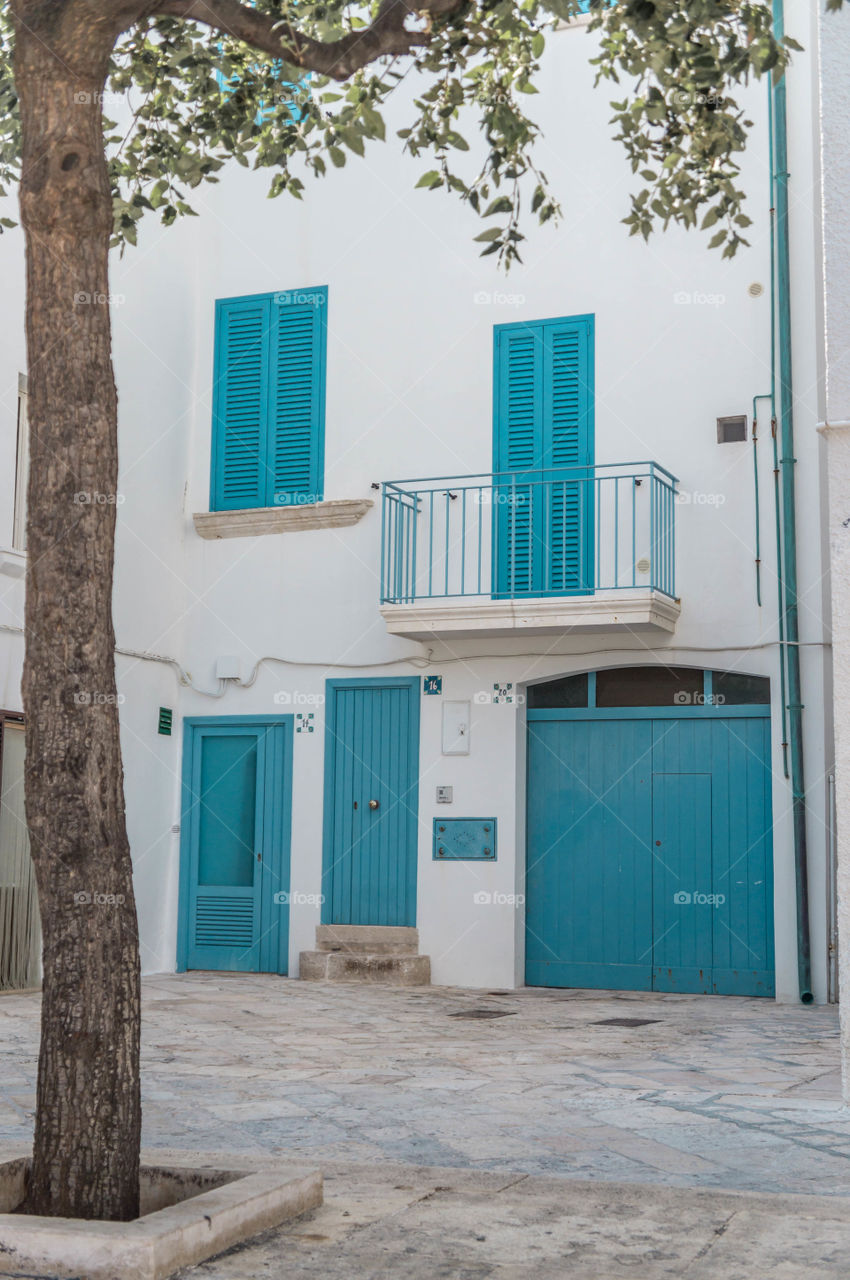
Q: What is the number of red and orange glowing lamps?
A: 0